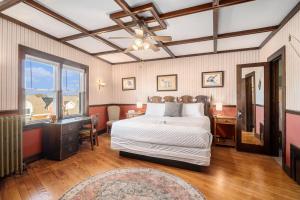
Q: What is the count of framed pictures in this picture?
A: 3